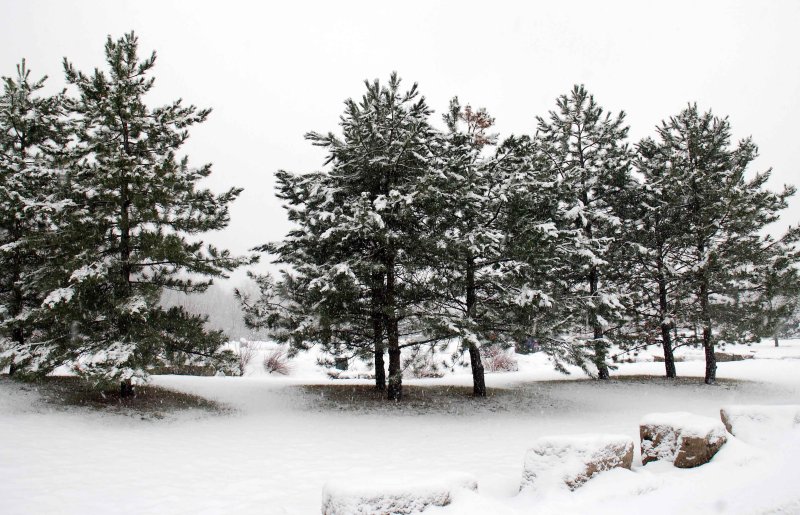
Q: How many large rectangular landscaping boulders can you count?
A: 4